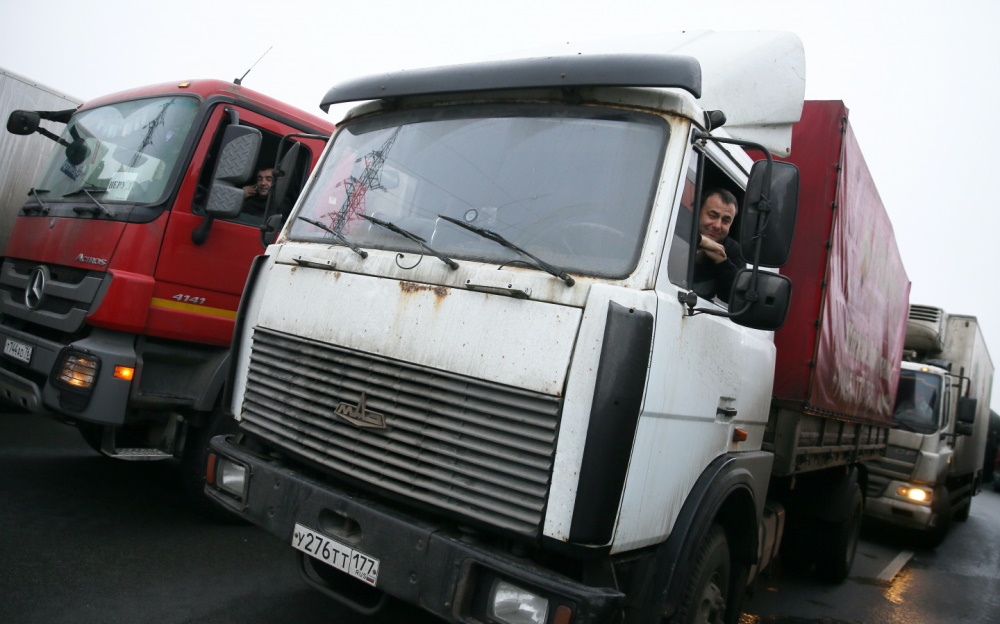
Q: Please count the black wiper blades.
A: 5